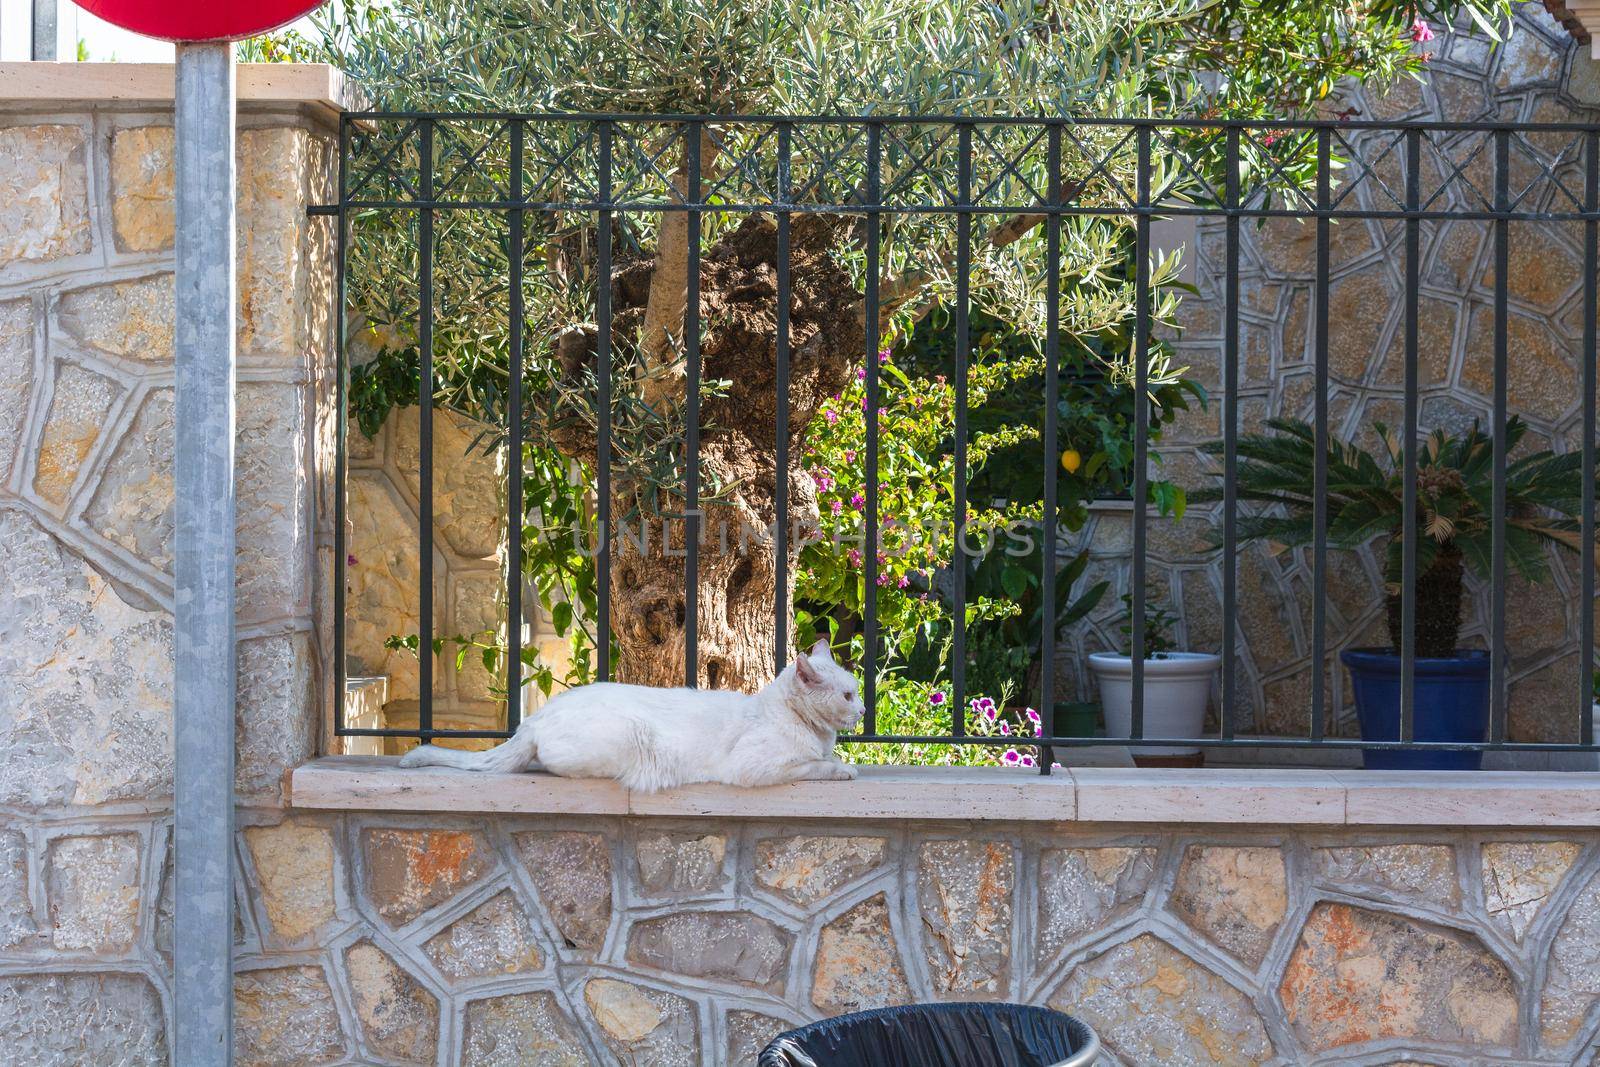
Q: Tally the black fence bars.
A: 15